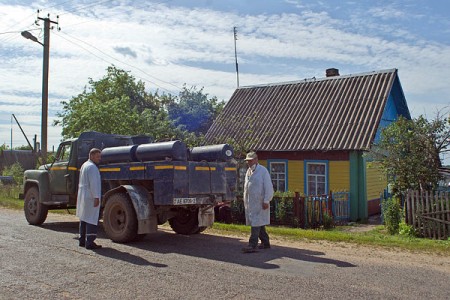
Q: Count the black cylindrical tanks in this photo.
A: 3